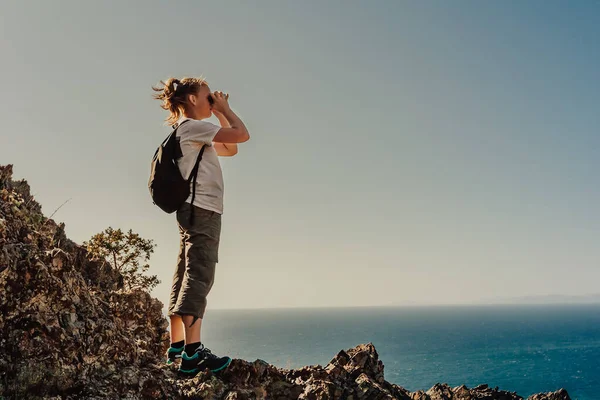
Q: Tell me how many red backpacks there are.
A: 0